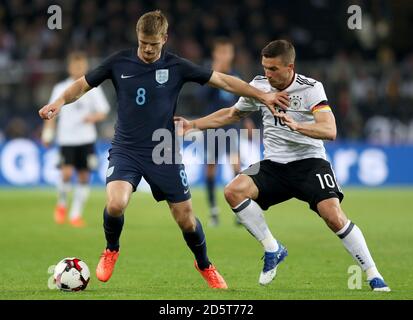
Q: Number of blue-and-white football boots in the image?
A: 2